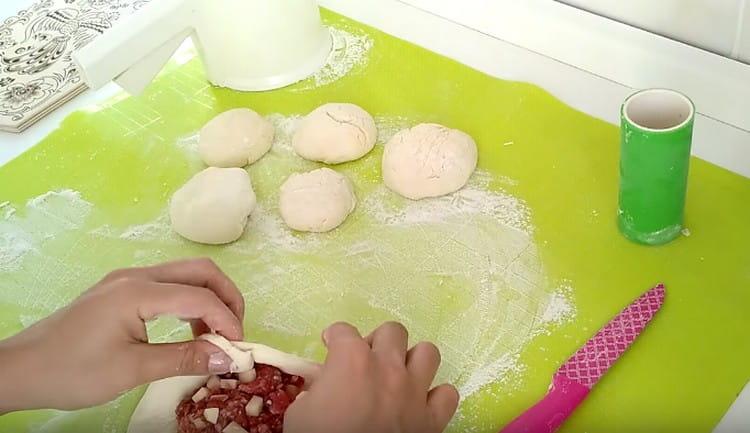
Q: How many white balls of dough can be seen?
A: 5